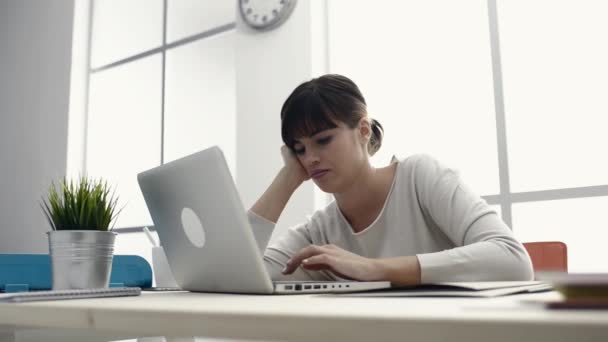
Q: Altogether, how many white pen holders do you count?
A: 1